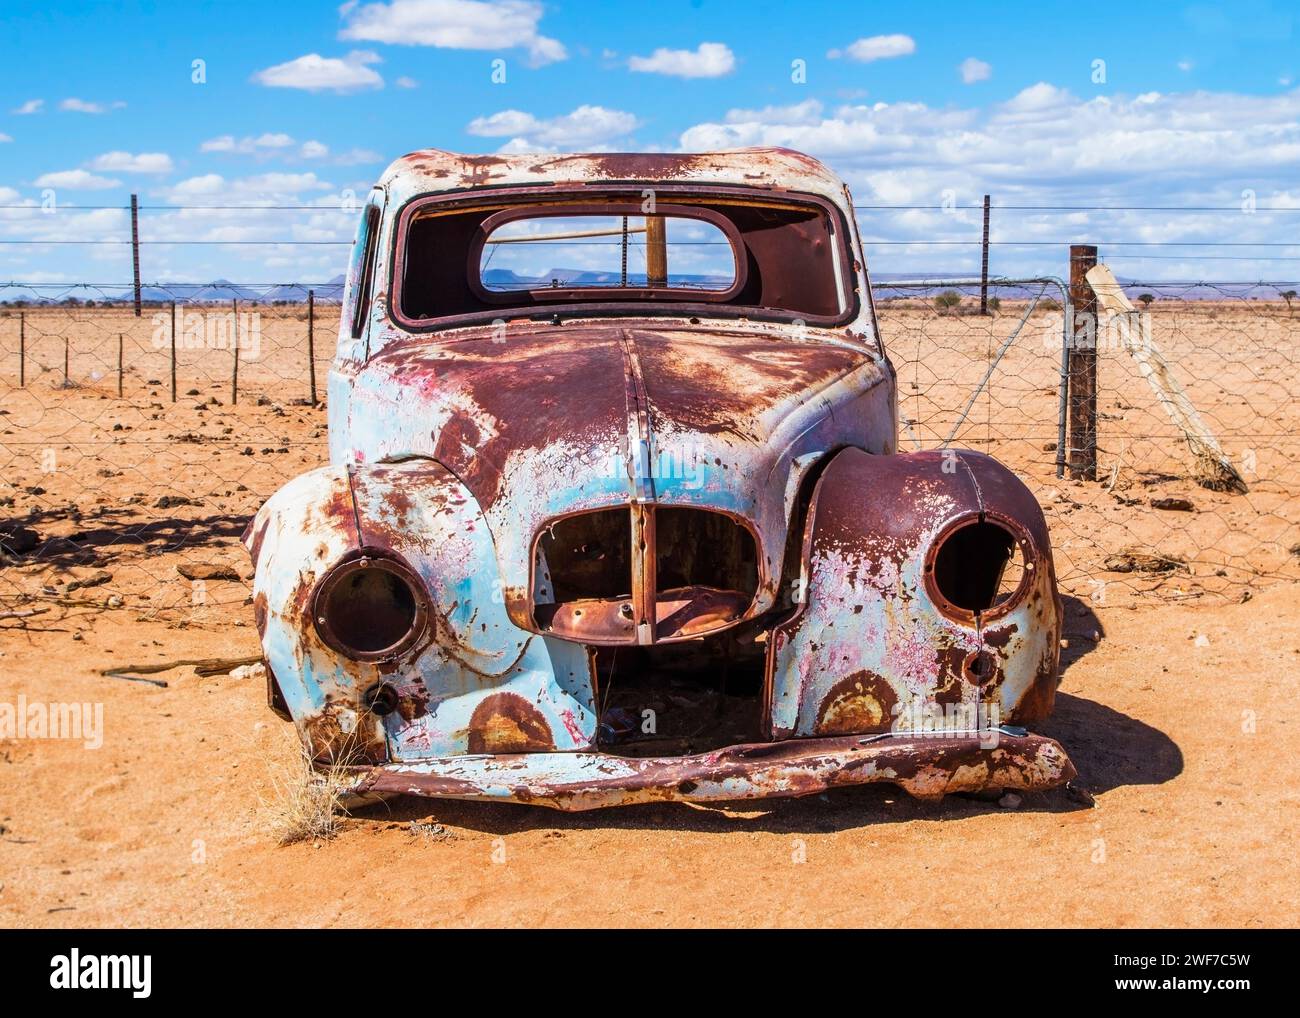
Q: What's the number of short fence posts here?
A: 6